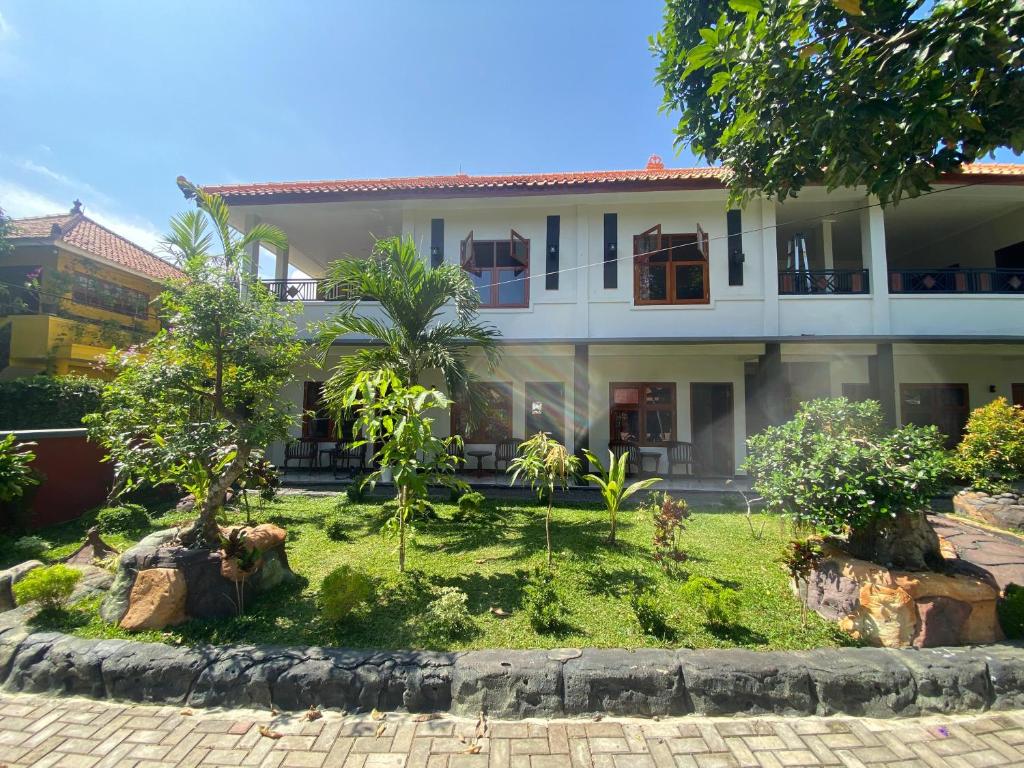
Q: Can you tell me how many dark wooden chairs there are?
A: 6